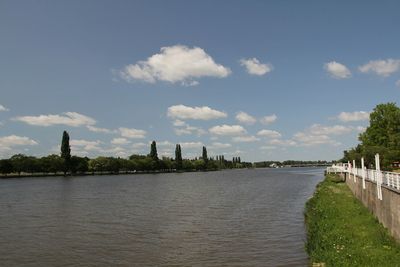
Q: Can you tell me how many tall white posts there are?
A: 4